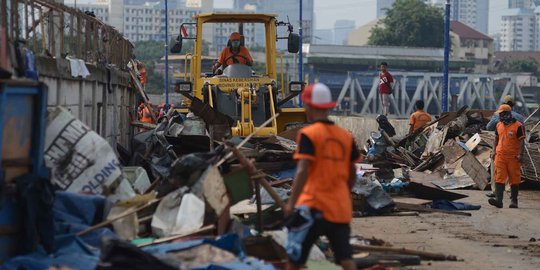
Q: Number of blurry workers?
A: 1